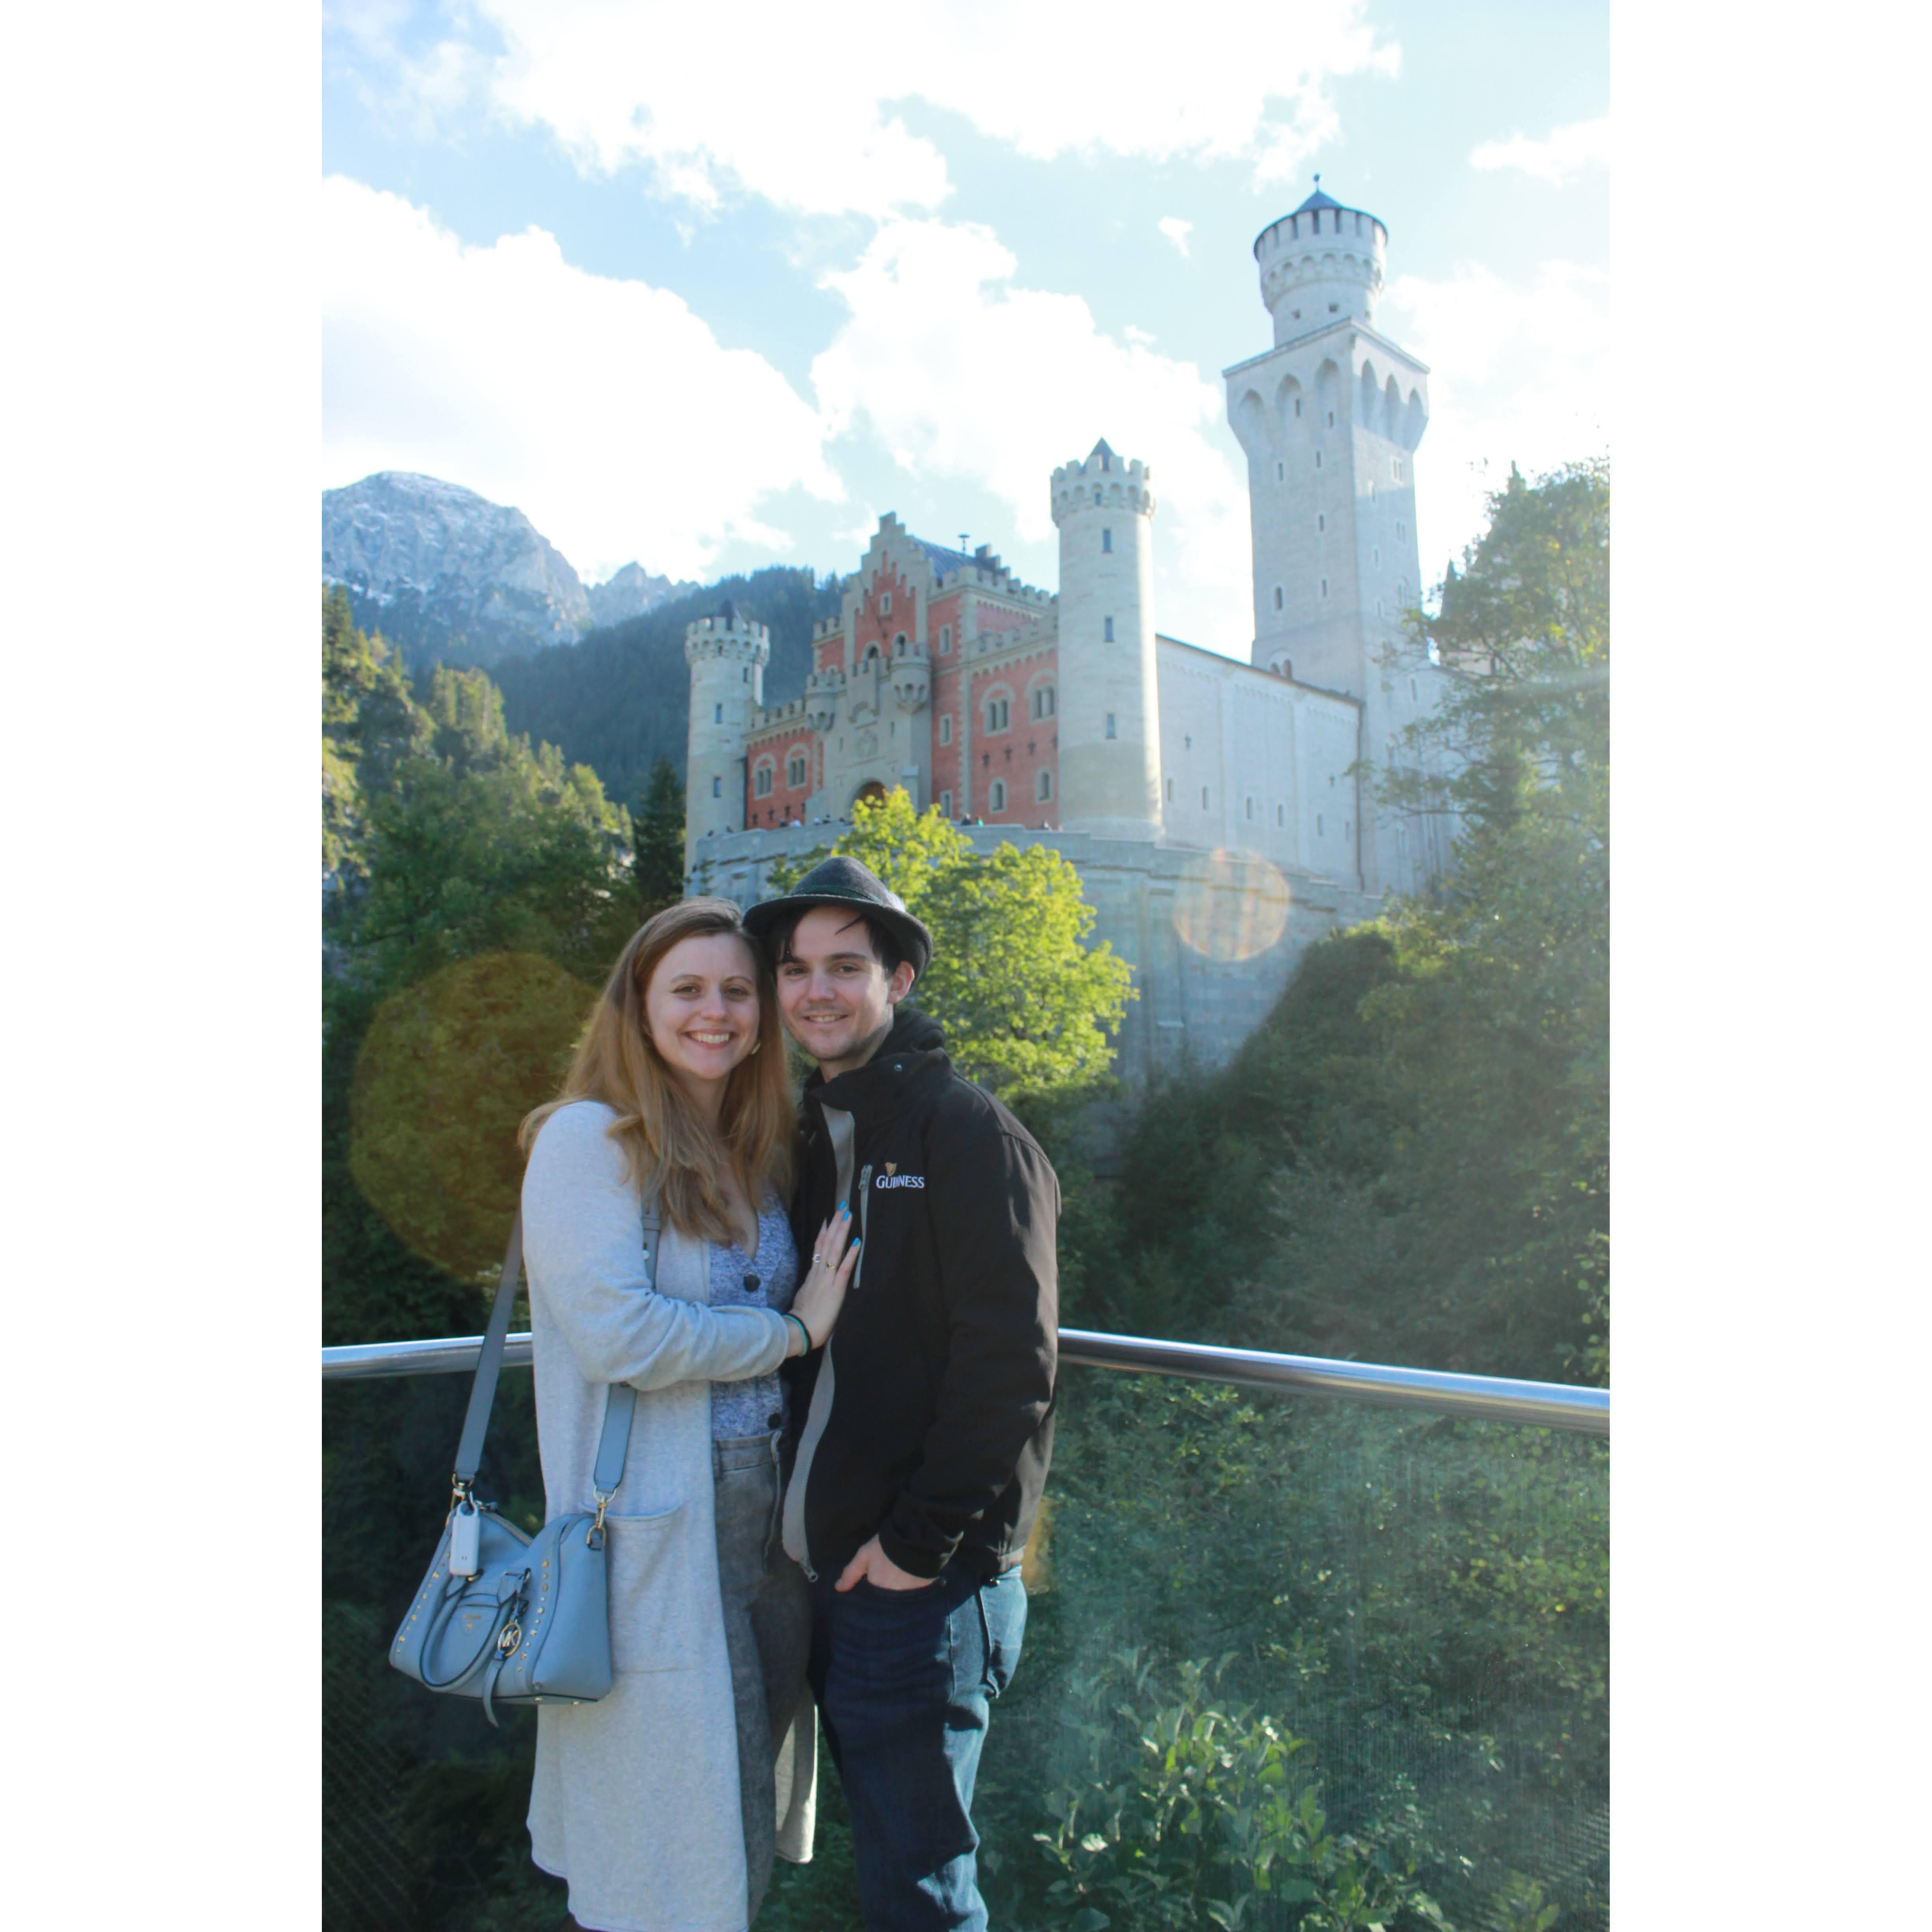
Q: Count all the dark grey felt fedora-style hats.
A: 1